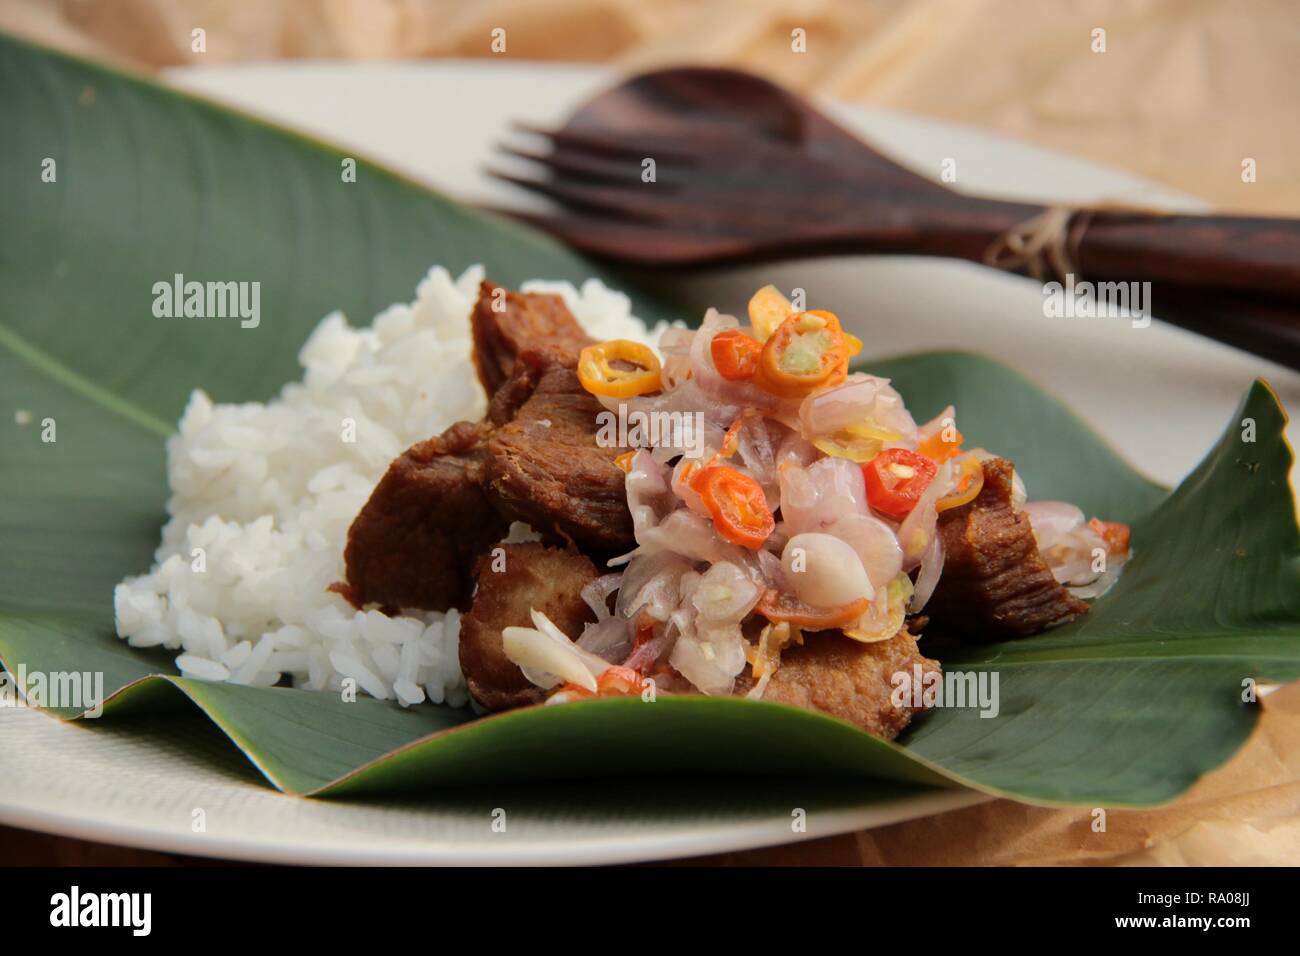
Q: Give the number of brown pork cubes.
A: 6